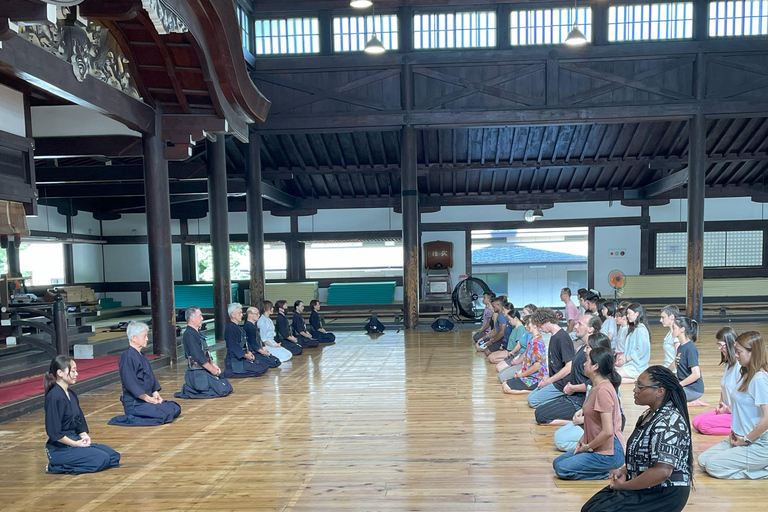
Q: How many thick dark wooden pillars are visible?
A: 5